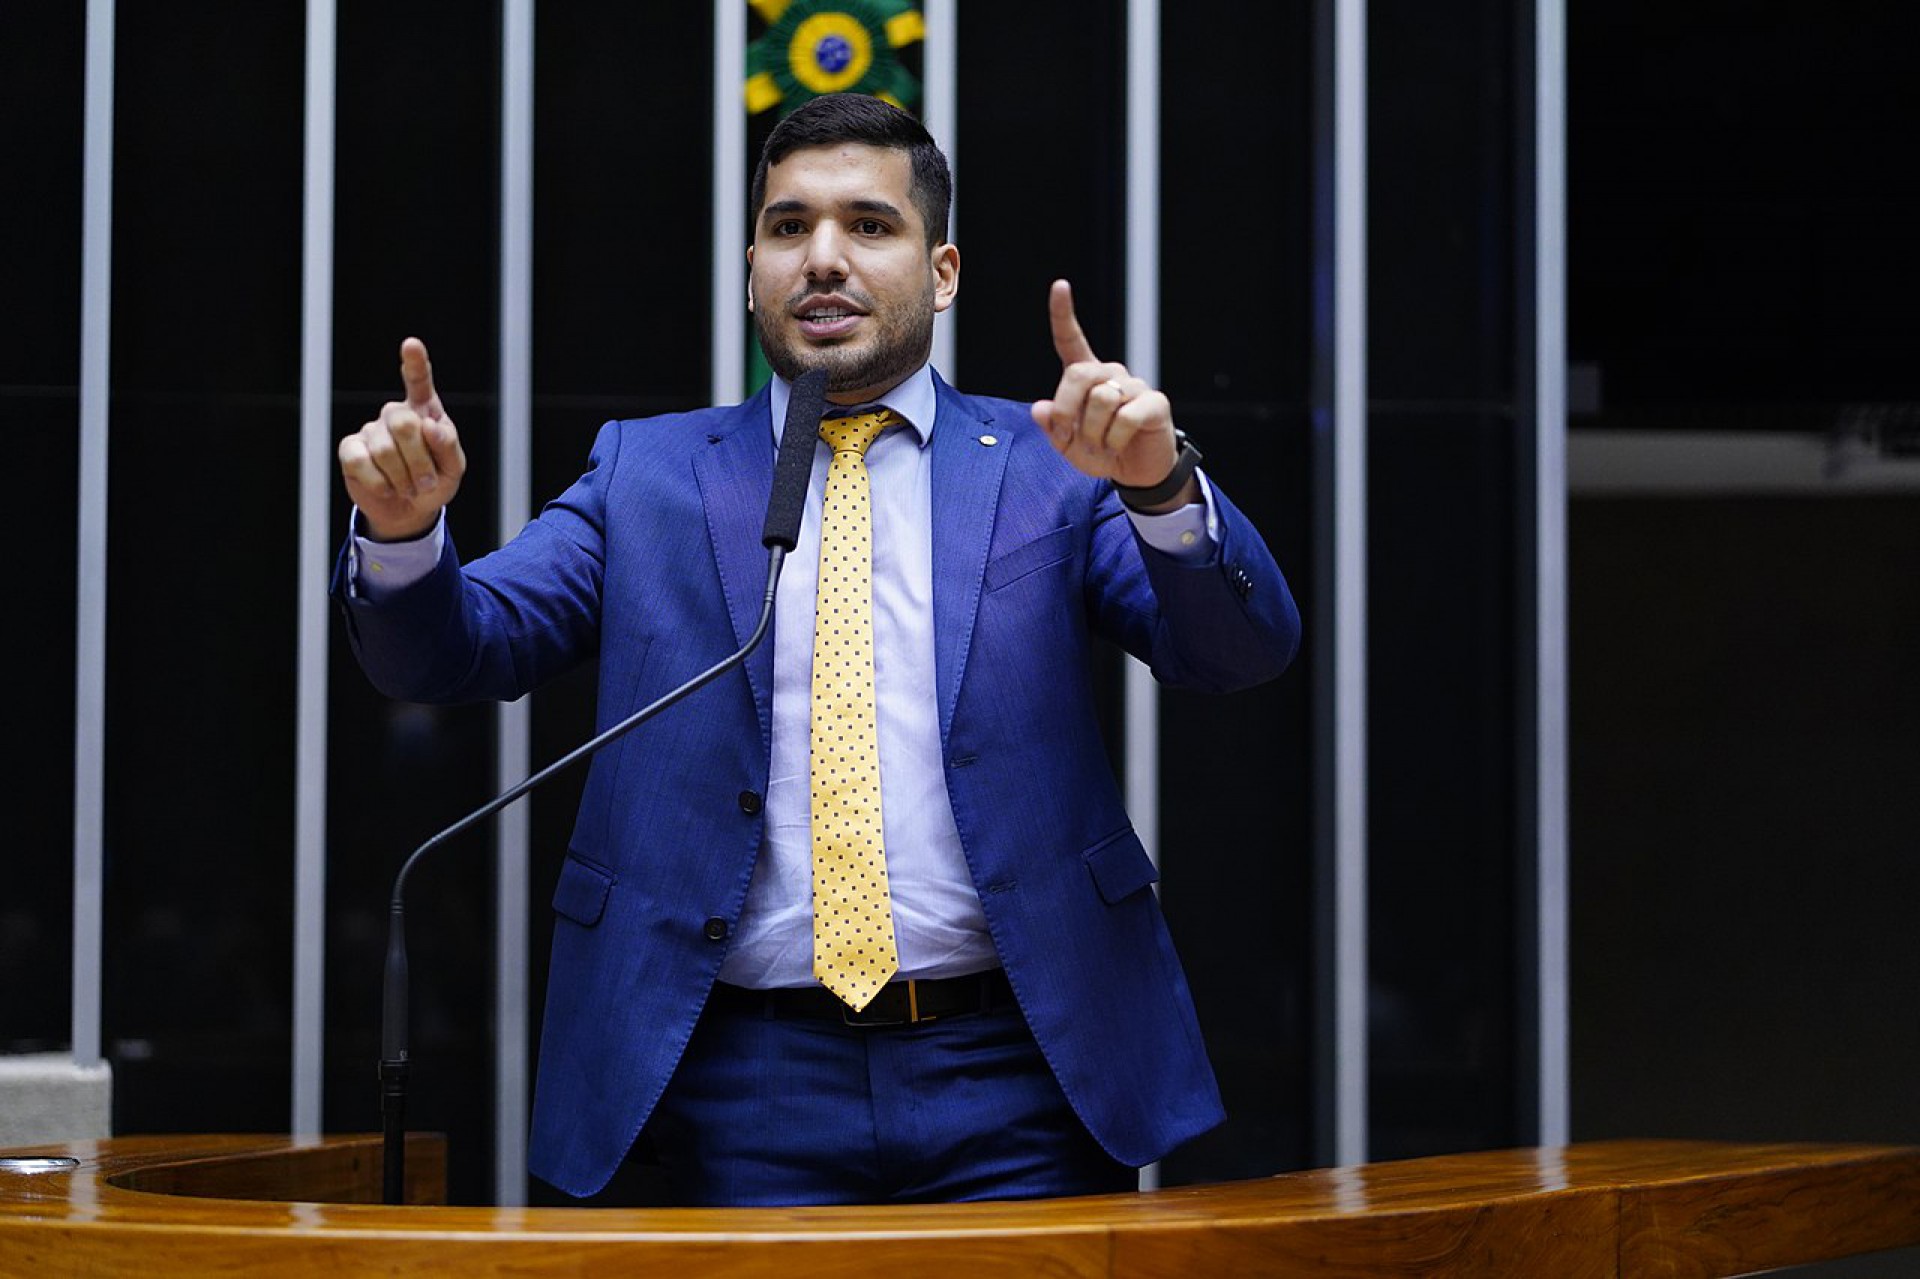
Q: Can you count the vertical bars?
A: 8